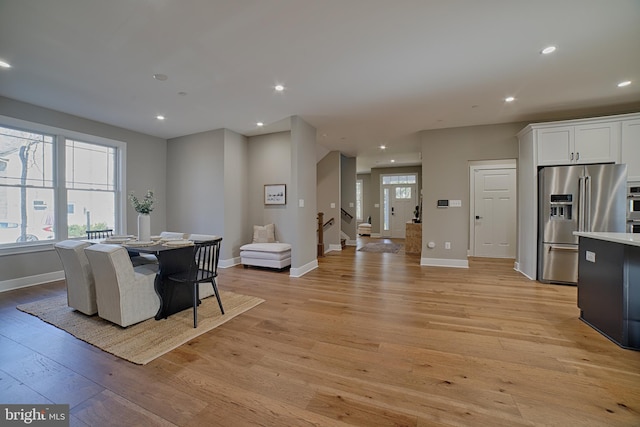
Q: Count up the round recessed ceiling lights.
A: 9